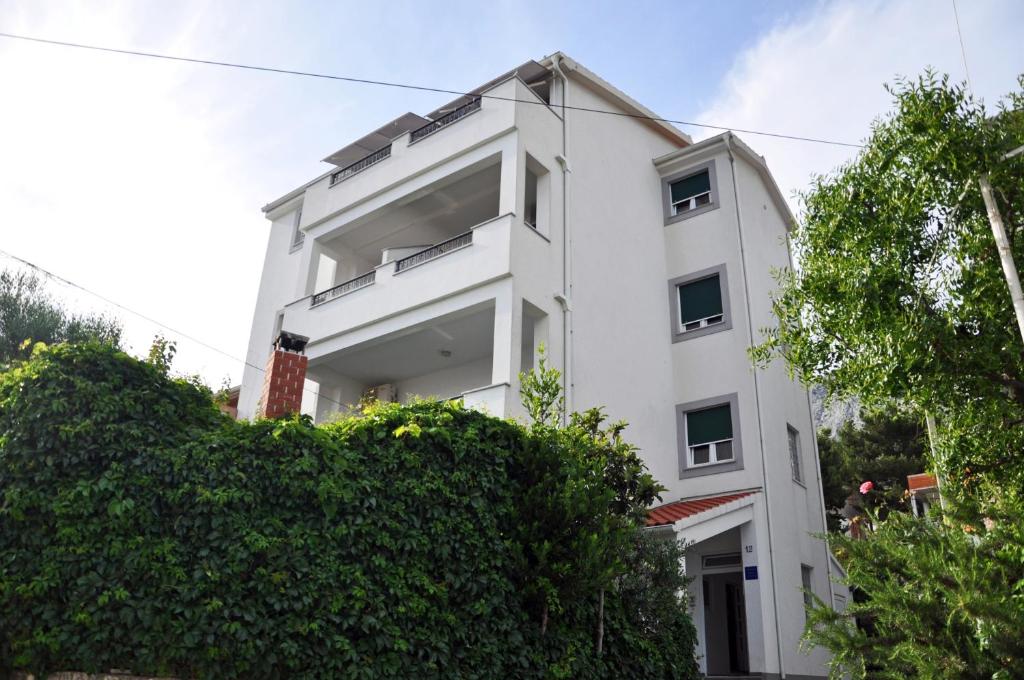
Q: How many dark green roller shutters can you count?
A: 3